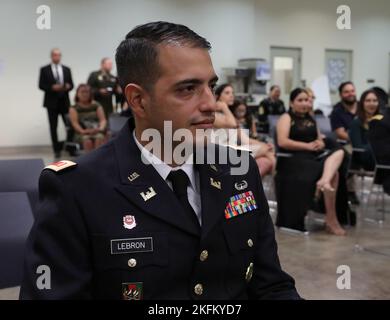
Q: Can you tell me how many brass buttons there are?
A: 4